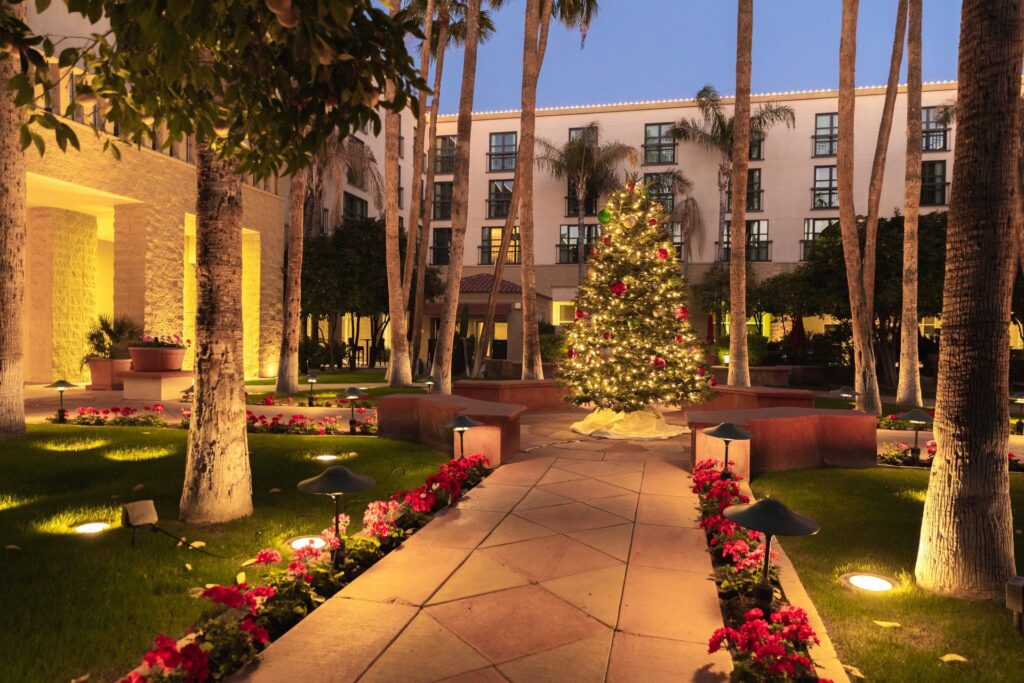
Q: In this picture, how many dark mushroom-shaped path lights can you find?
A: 12